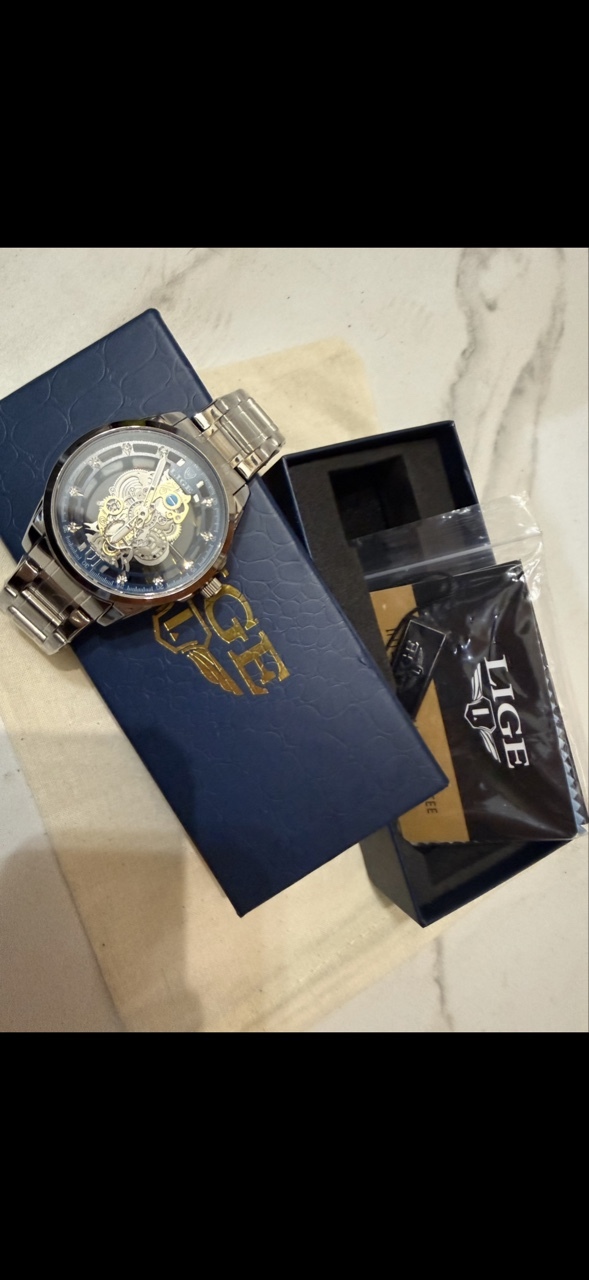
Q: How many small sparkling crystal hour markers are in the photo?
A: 10